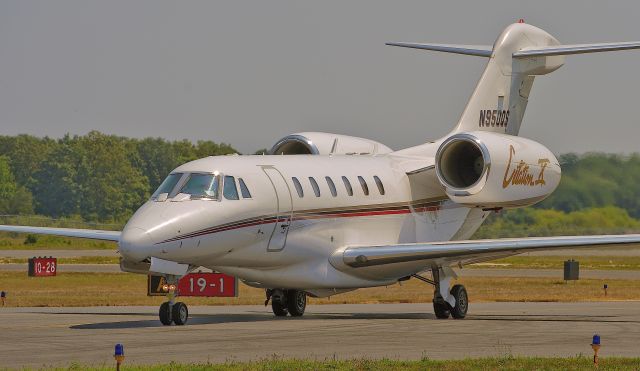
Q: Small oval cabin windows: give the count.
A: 6